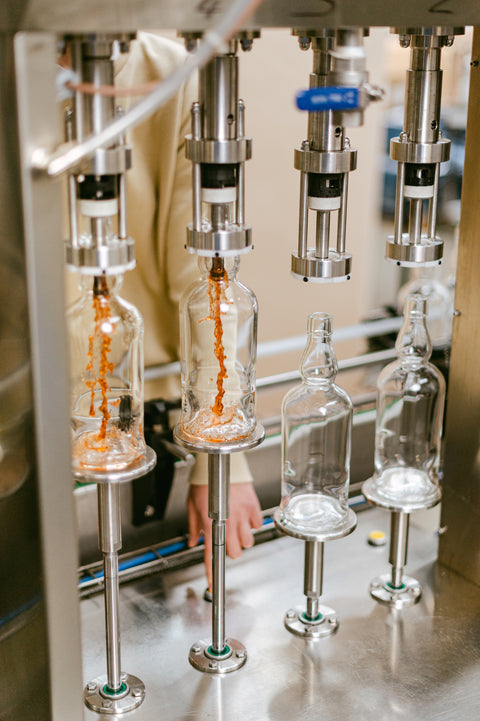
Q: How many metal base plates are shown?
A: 4